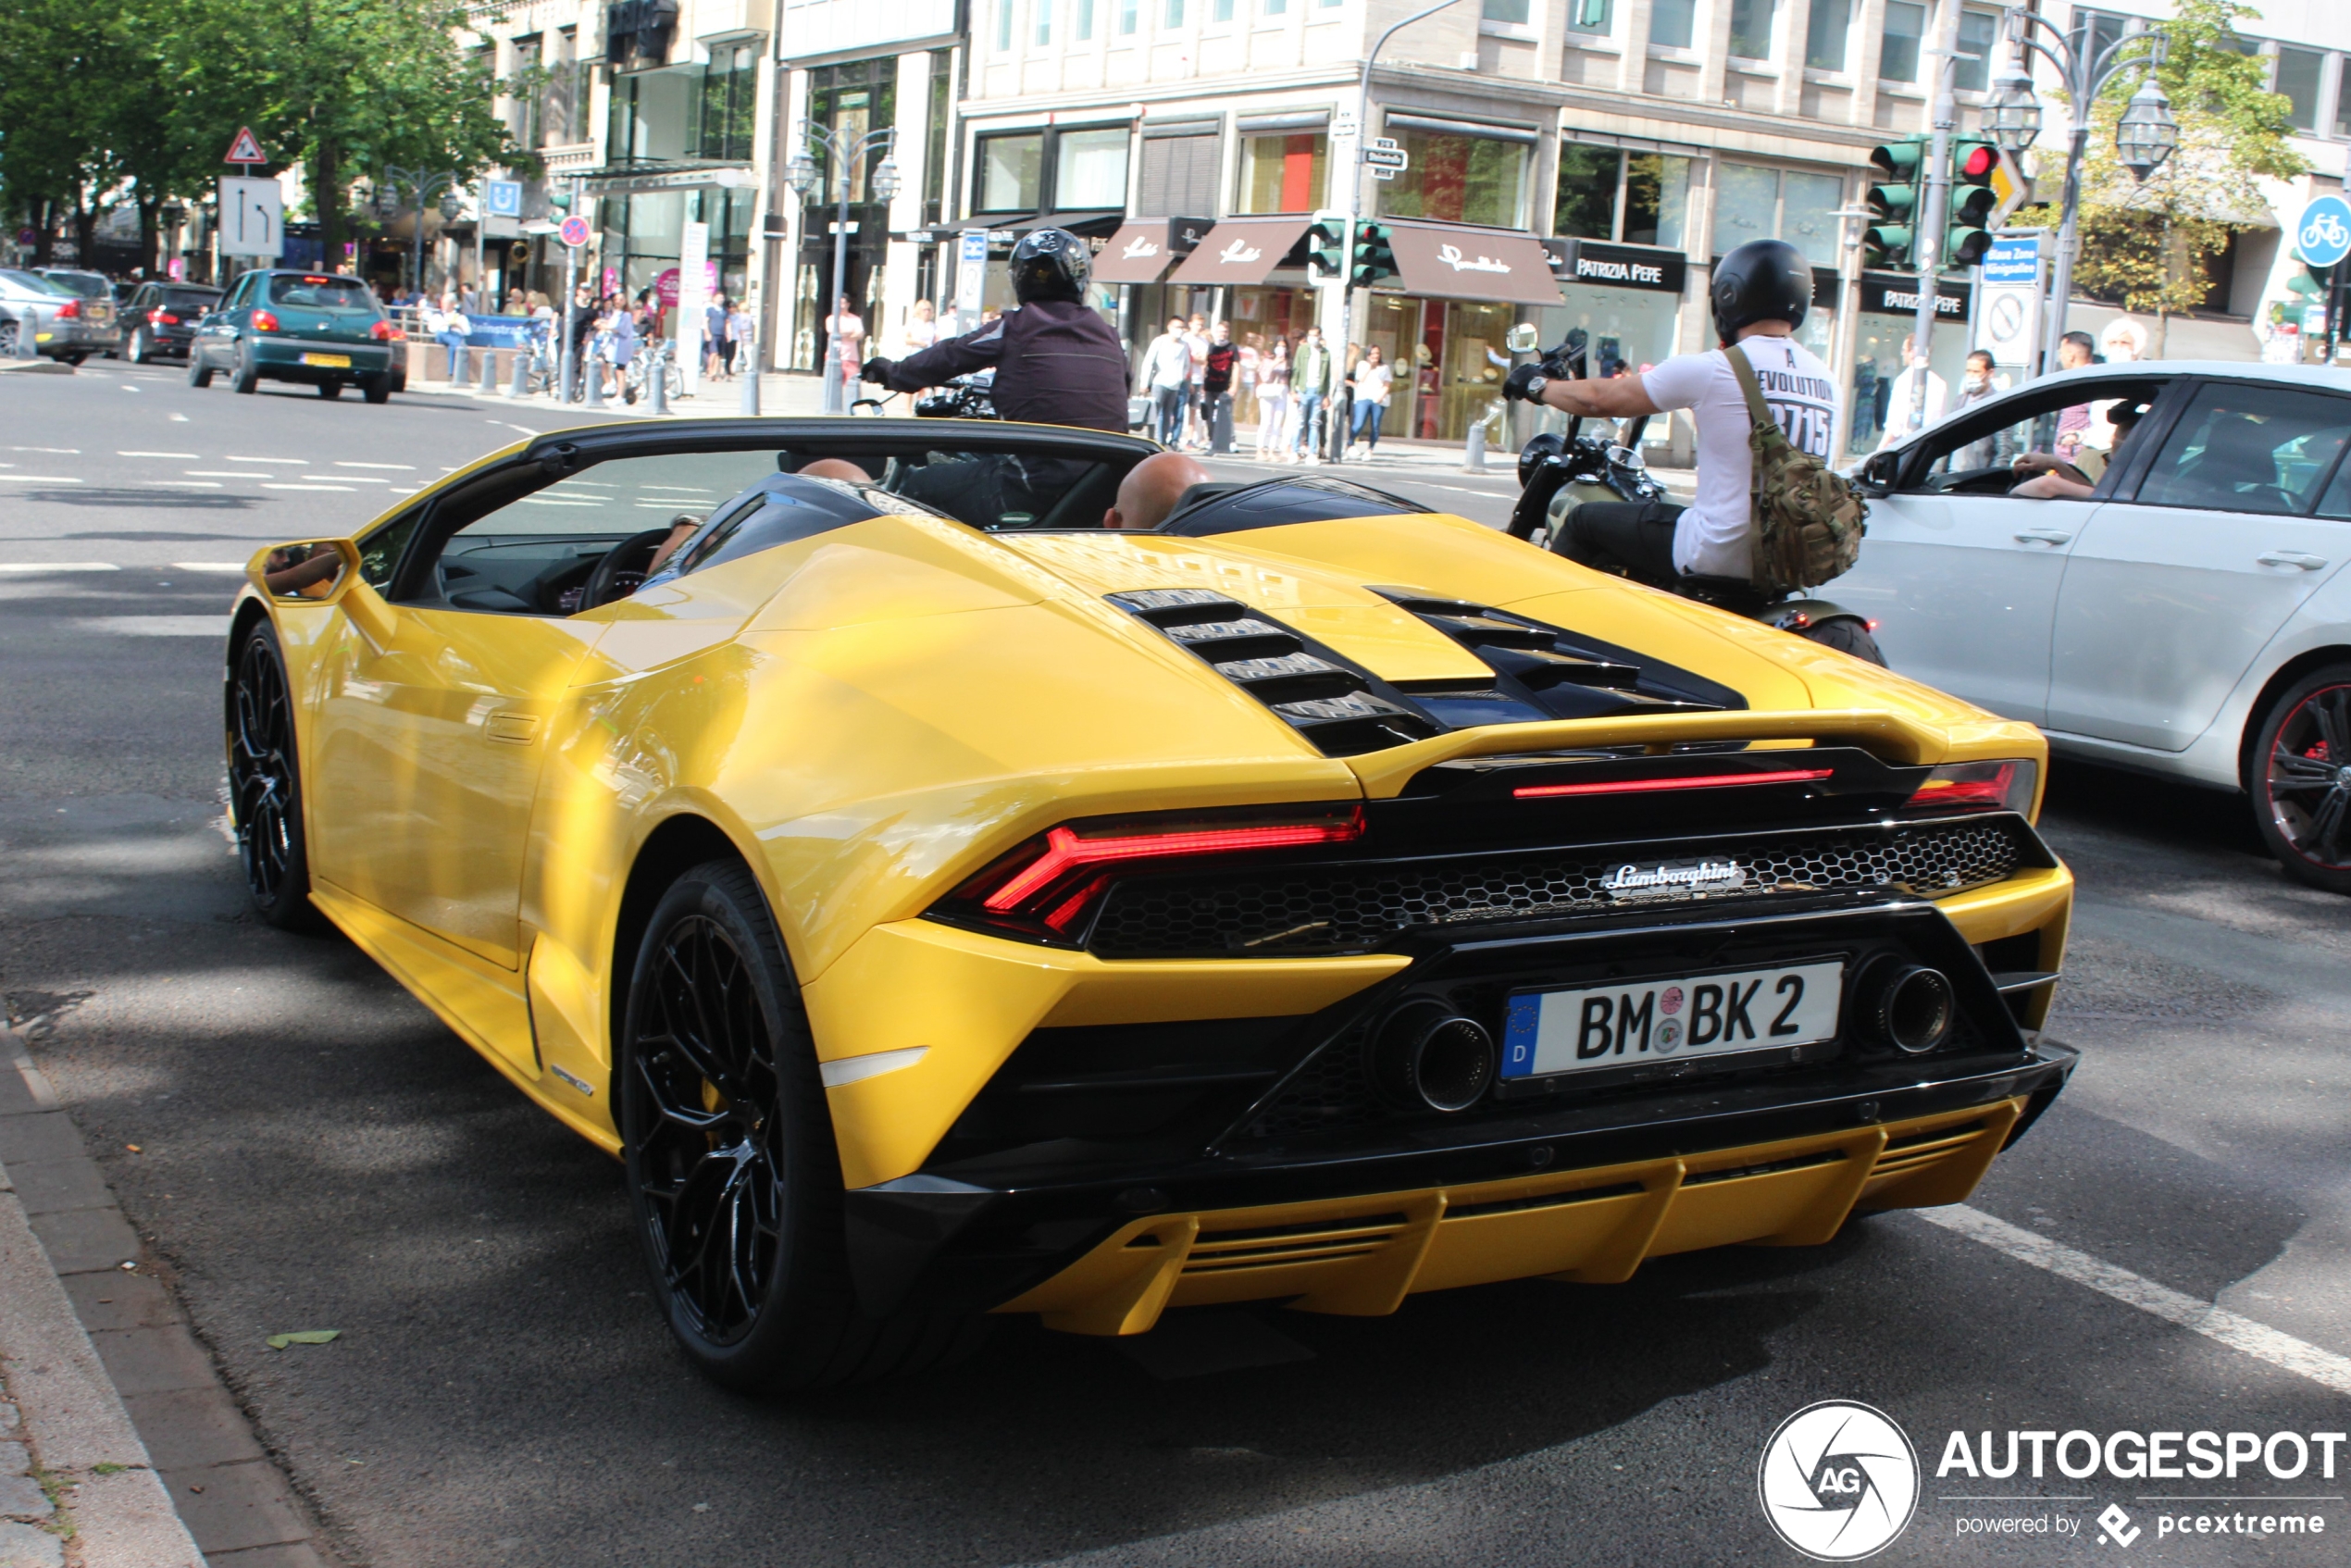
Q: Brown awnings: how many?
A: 3